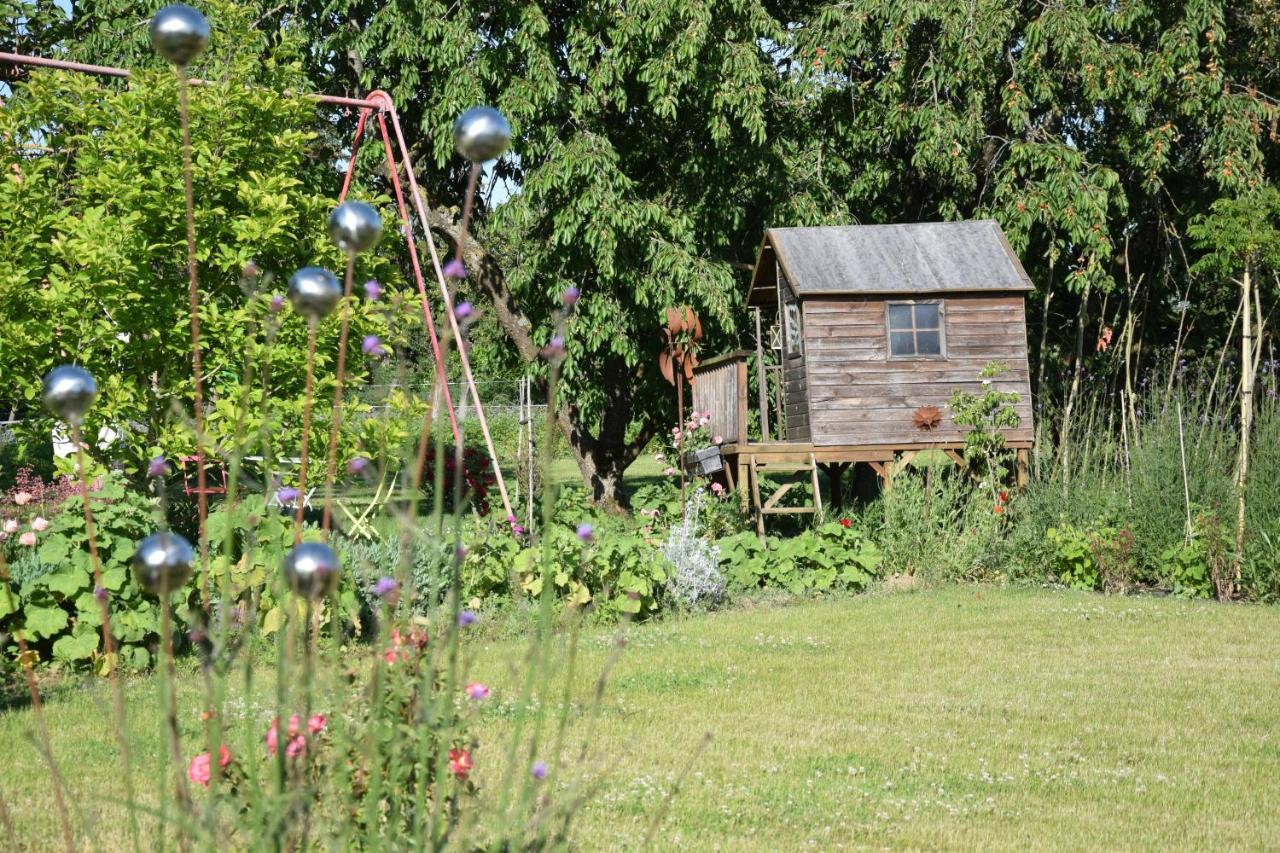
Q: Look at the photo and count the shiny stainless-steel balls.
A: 7